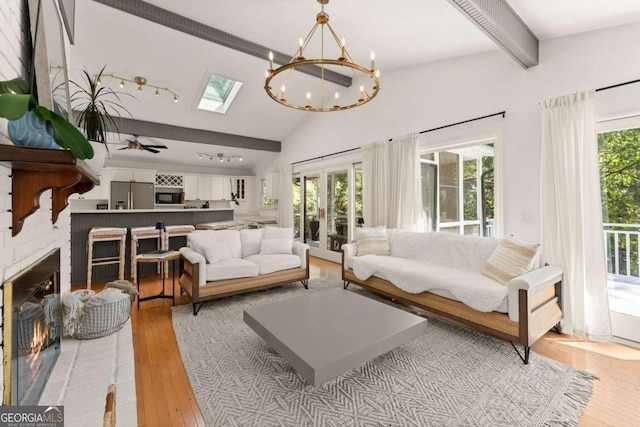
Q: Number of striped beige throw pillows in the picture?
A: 2